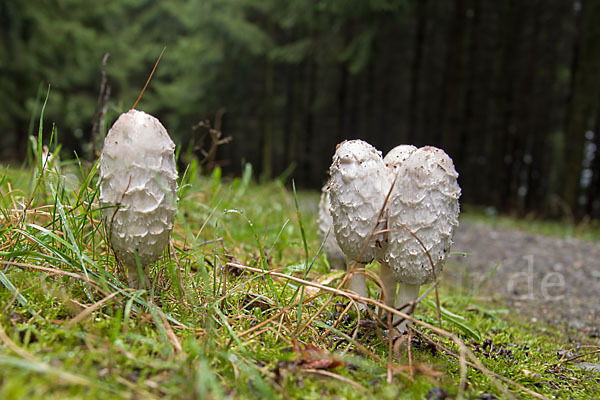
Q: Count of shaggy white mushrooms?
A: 5